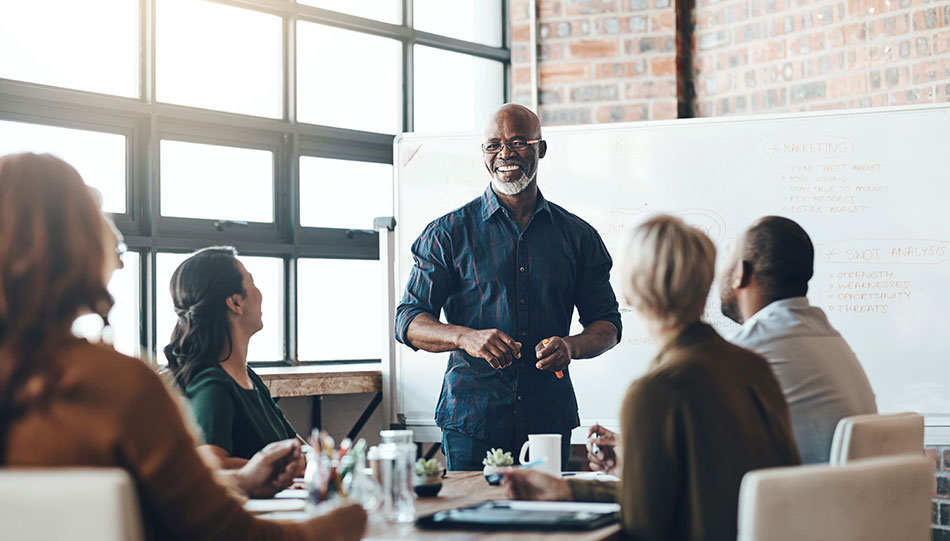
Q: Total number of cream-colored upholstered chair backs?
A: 3